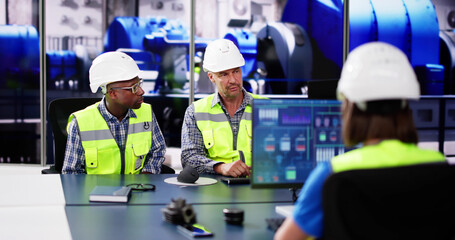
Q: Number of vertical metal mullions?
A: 3